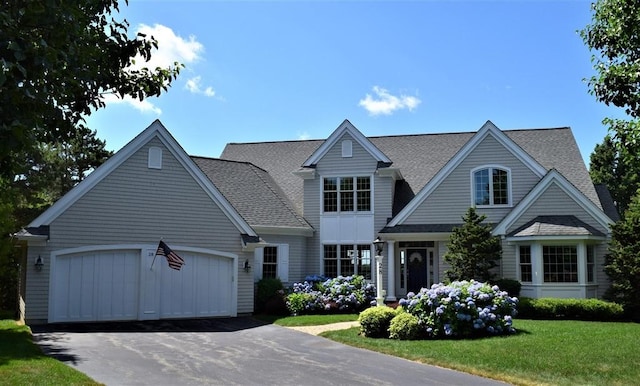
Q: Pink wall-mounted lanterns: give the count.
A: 0